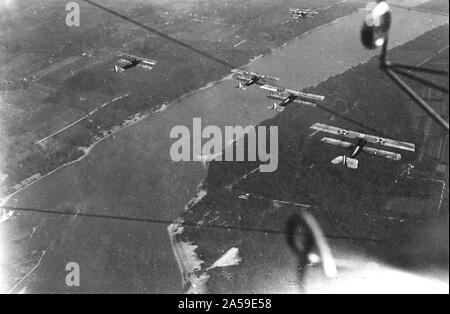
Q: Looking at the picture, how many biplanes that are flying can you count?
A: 5